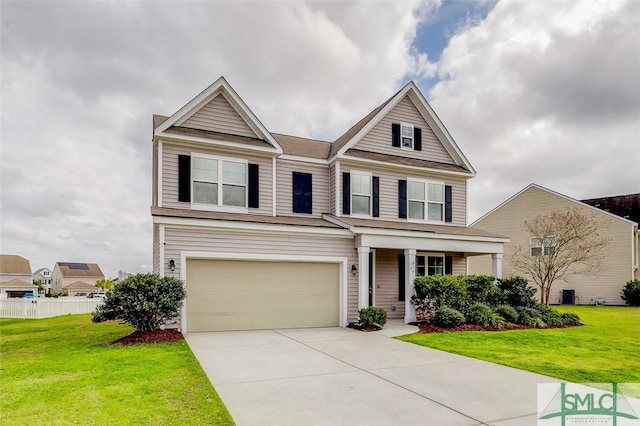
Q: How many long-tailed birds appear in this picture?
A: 0